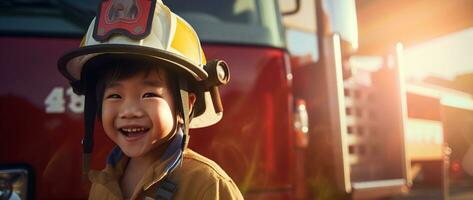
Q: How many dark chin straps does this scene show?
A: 2